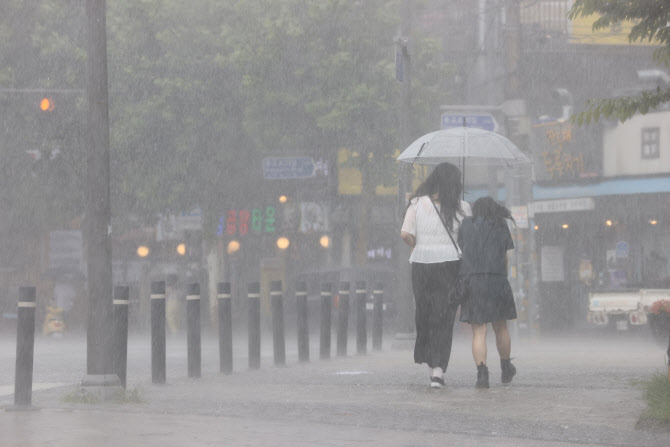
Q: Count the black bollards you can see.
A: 12